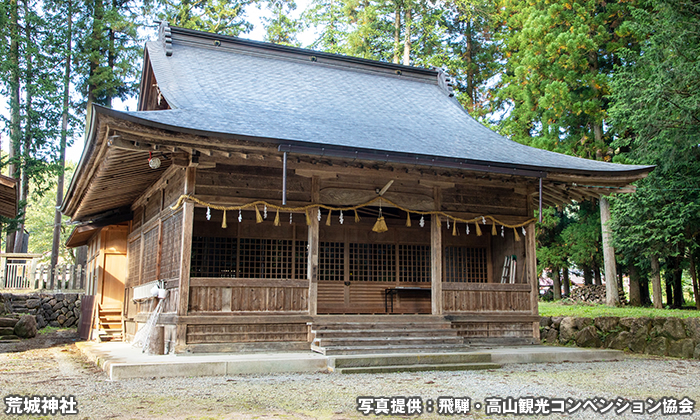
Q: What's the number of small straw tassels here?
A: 12